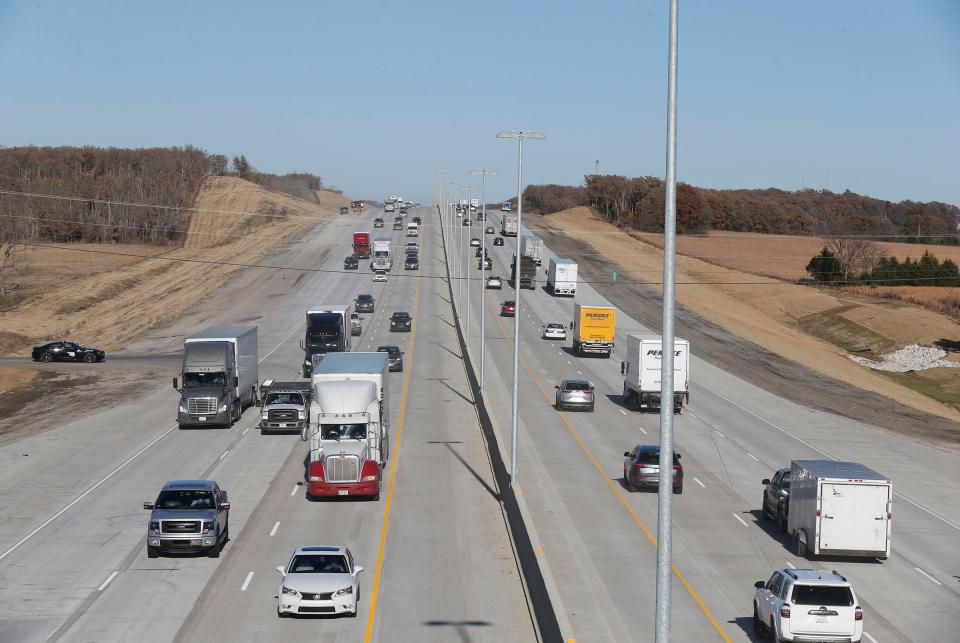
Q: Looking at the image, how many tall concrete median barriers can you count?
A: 1